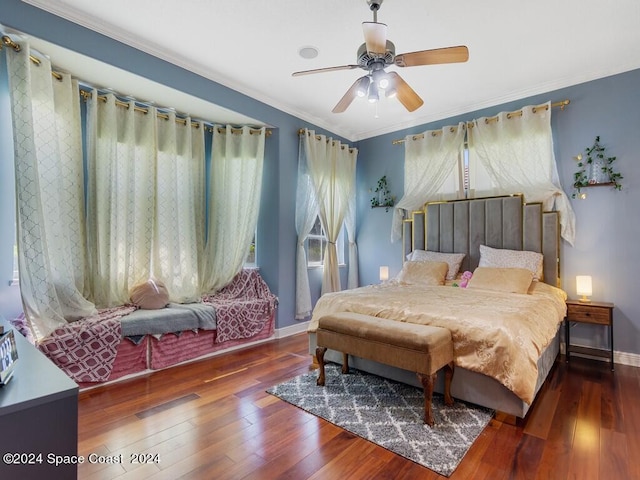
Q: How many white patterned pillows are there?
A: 2